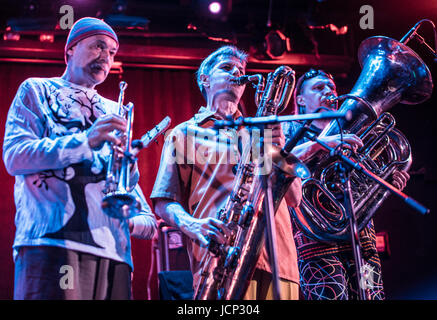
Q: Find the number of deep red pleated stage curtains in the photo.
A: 1